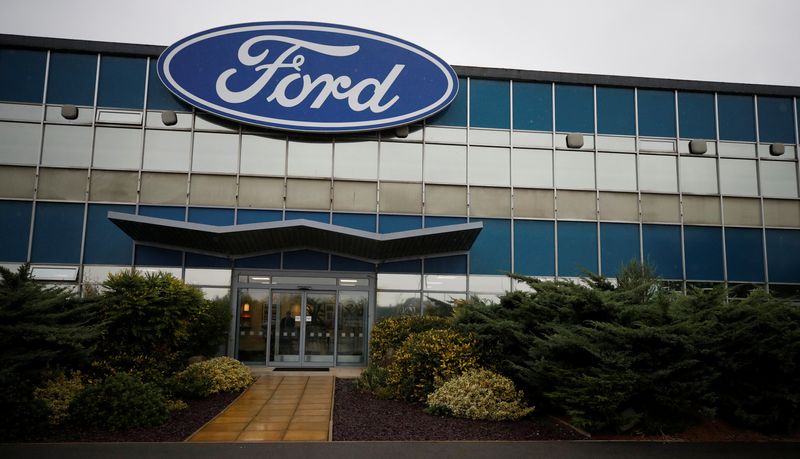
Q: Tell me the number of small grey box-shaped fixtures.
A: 6